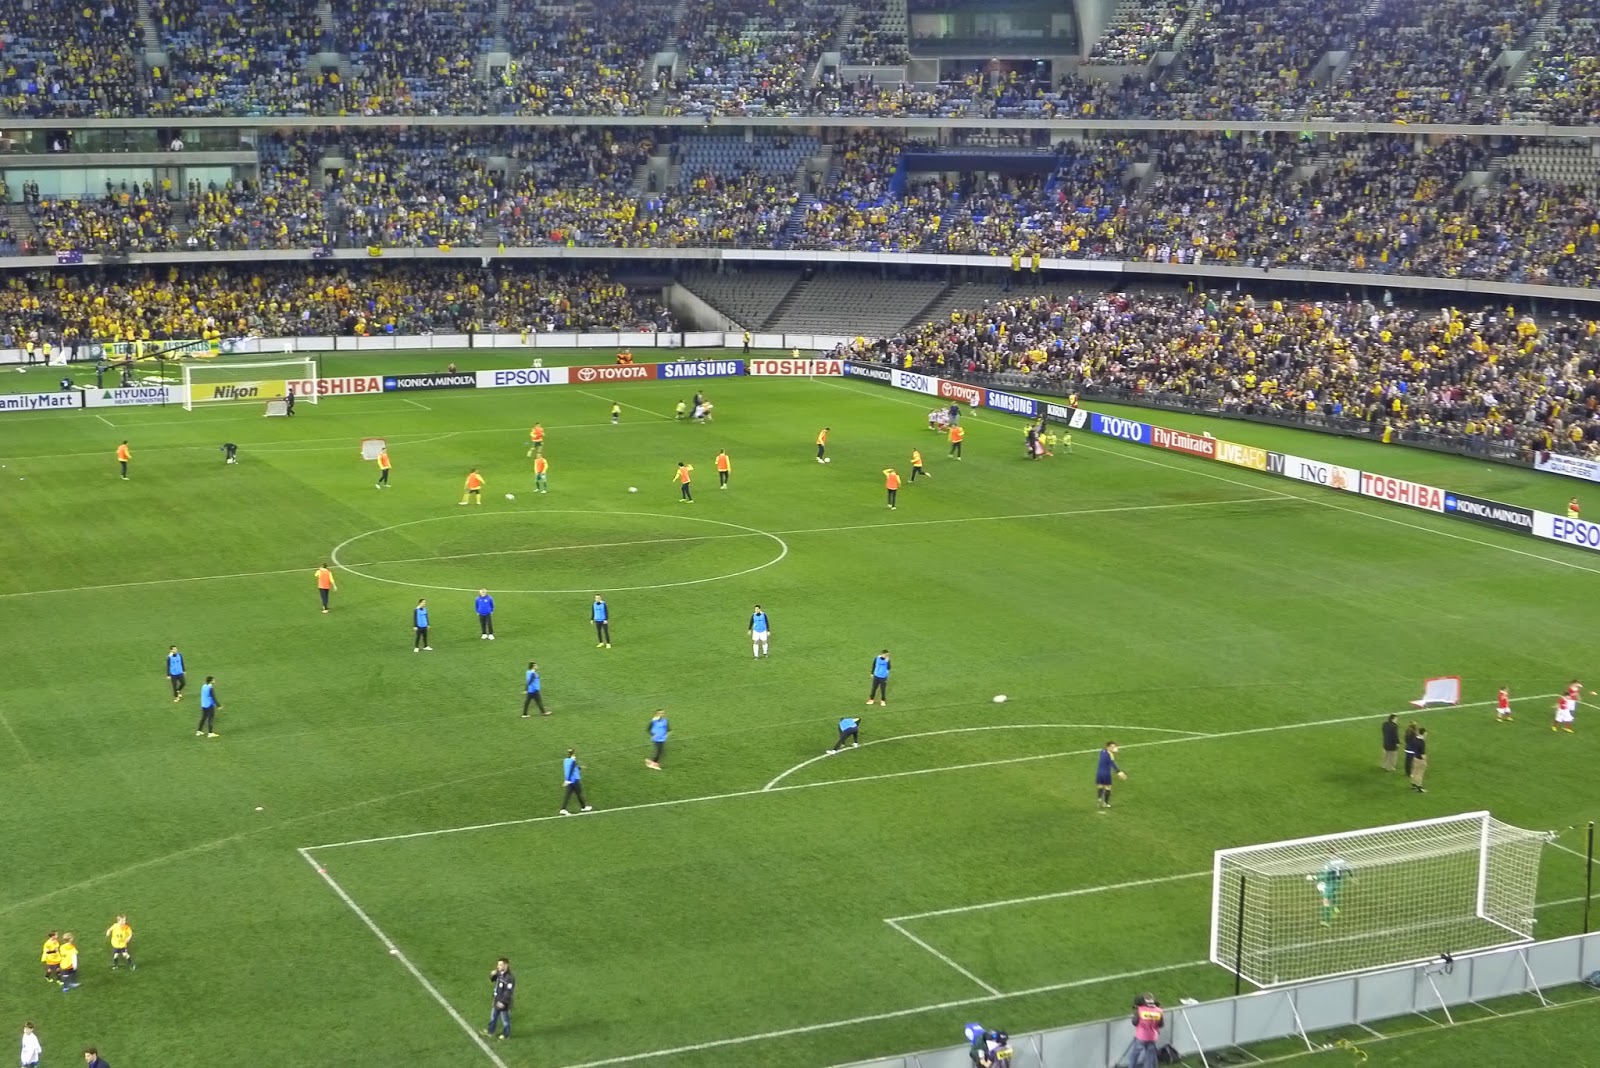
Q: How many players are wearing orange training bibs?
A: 12